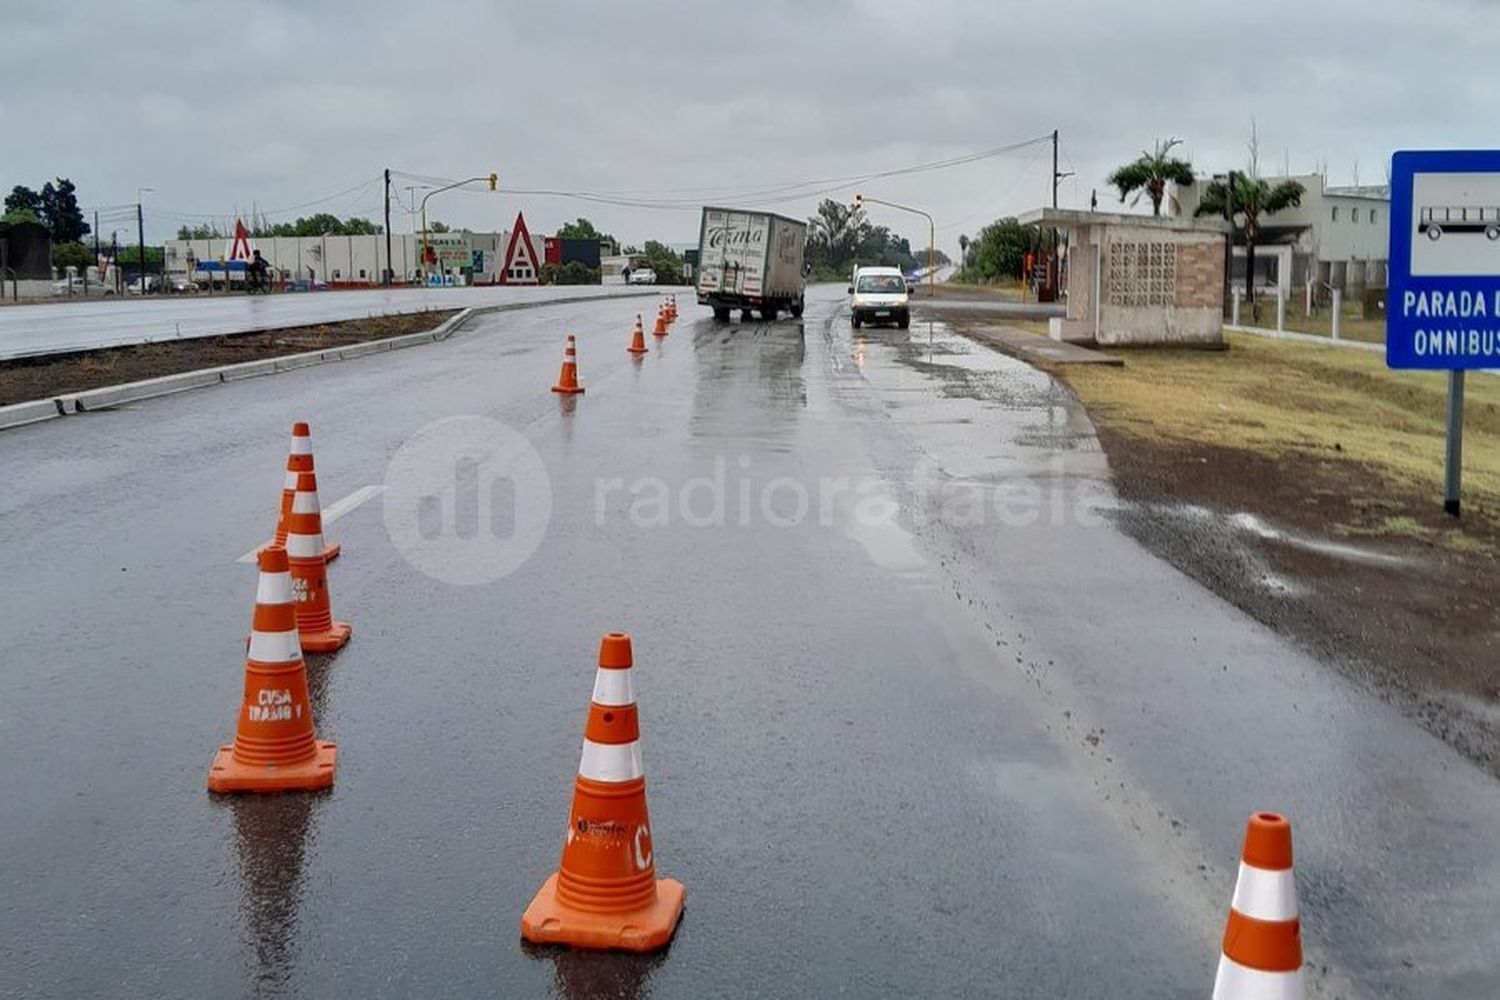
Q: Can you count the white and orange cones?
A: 10